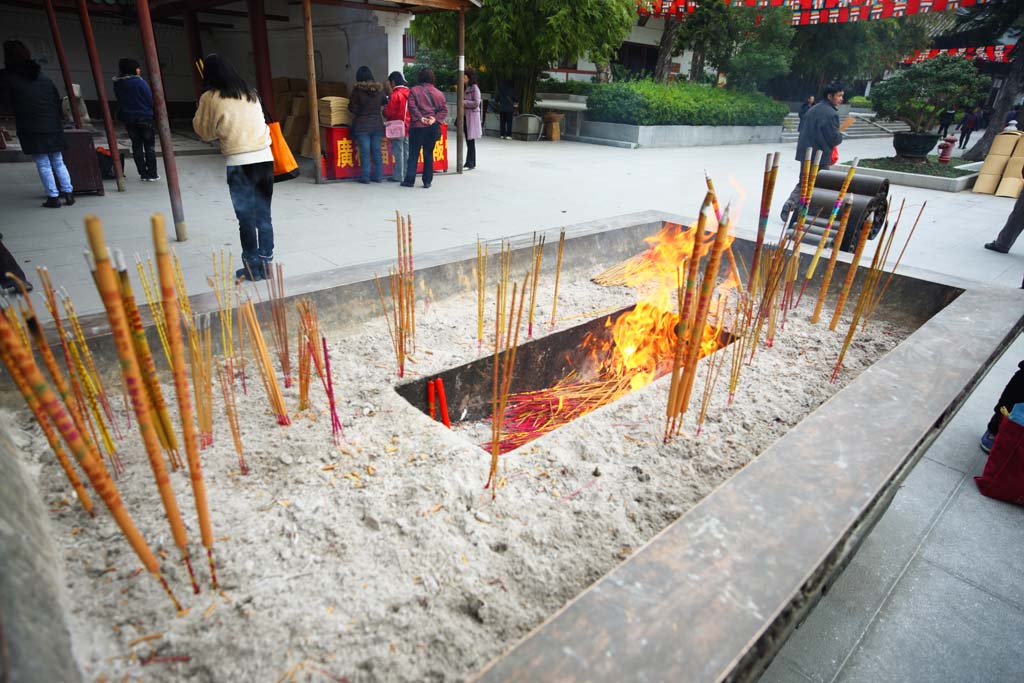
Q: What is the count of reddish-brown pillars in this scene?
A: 5